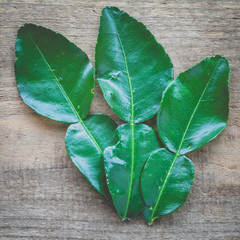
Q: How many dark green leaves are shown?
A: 6